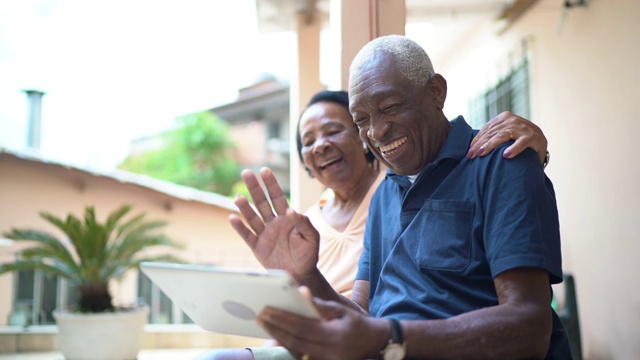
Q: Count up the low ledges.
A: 1